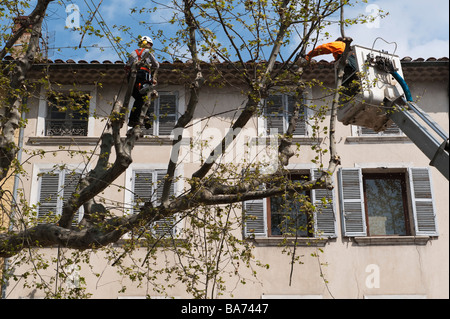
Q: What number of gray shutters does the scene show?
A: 14